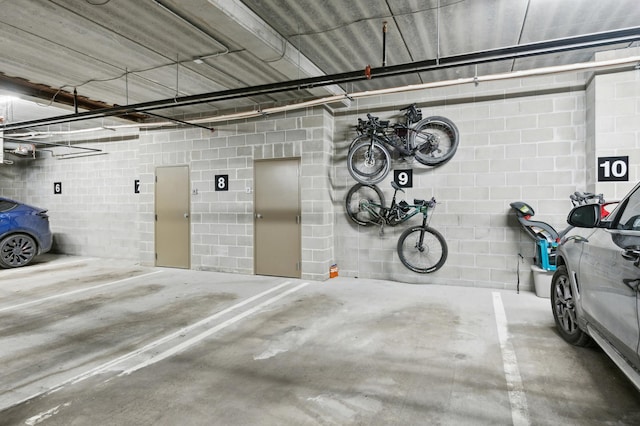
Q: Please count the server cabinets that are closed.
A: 0